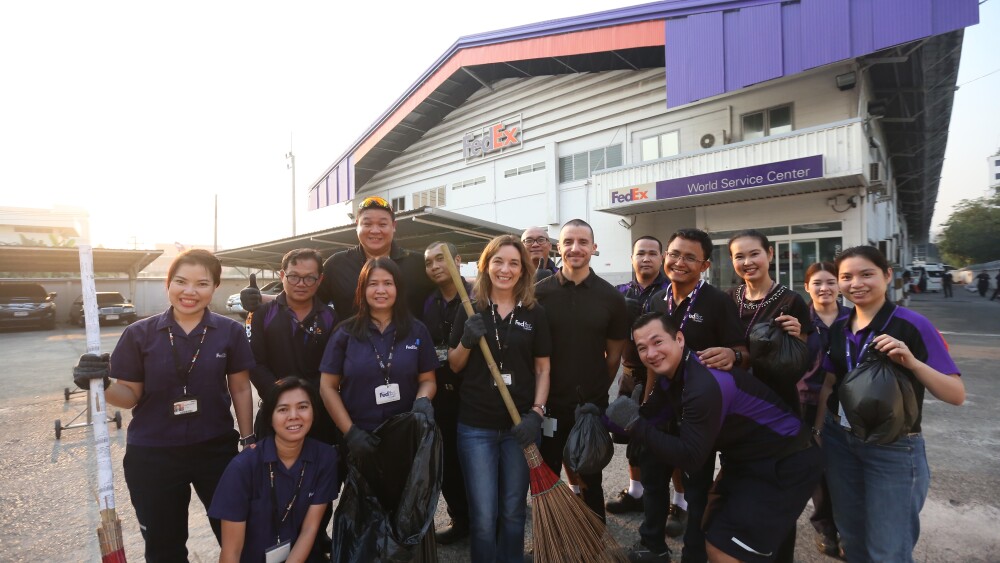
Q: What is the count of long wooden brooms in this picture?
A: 2